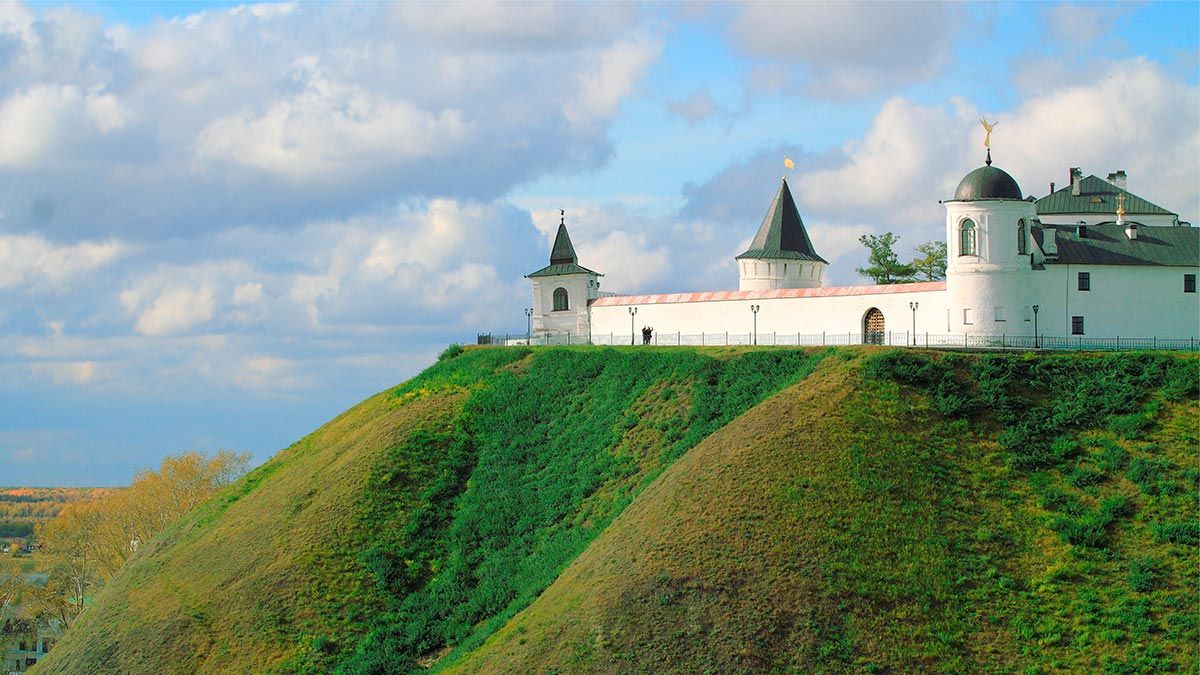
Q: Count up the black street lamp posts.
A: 5